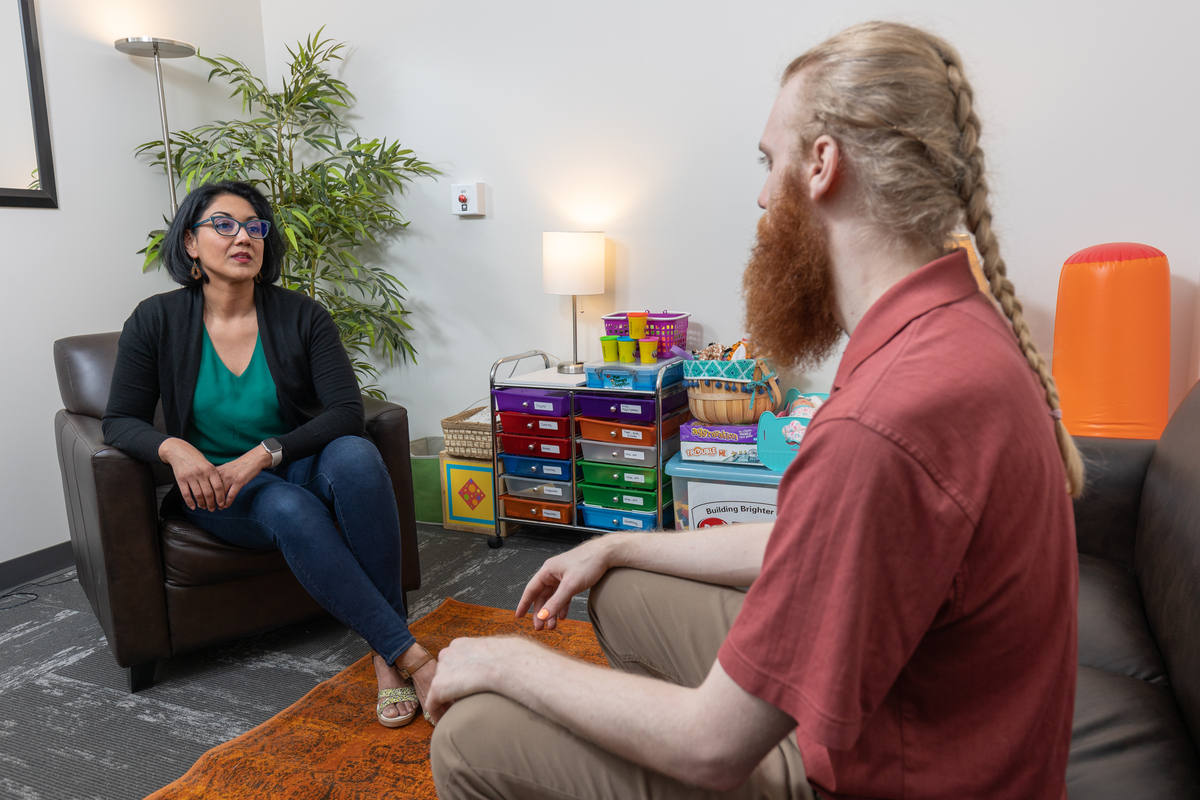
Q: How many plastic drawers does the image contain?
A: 12